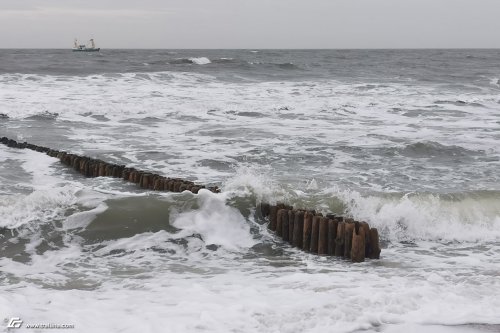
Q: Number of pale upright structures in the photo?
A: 2